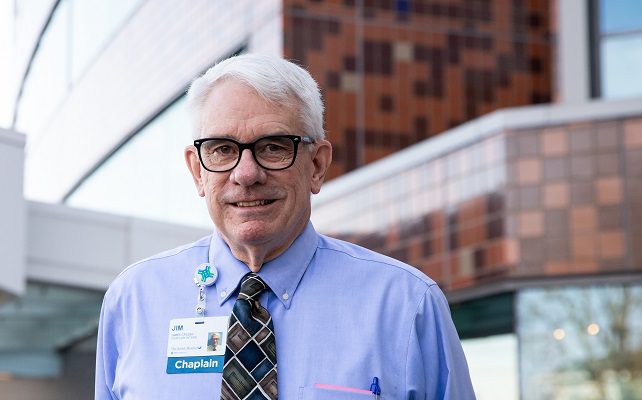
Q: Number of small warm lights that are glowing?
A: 2